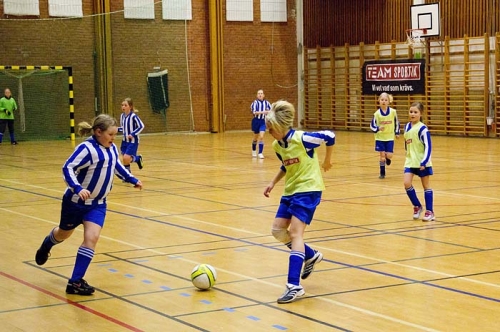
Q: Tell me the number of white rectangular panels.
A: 6